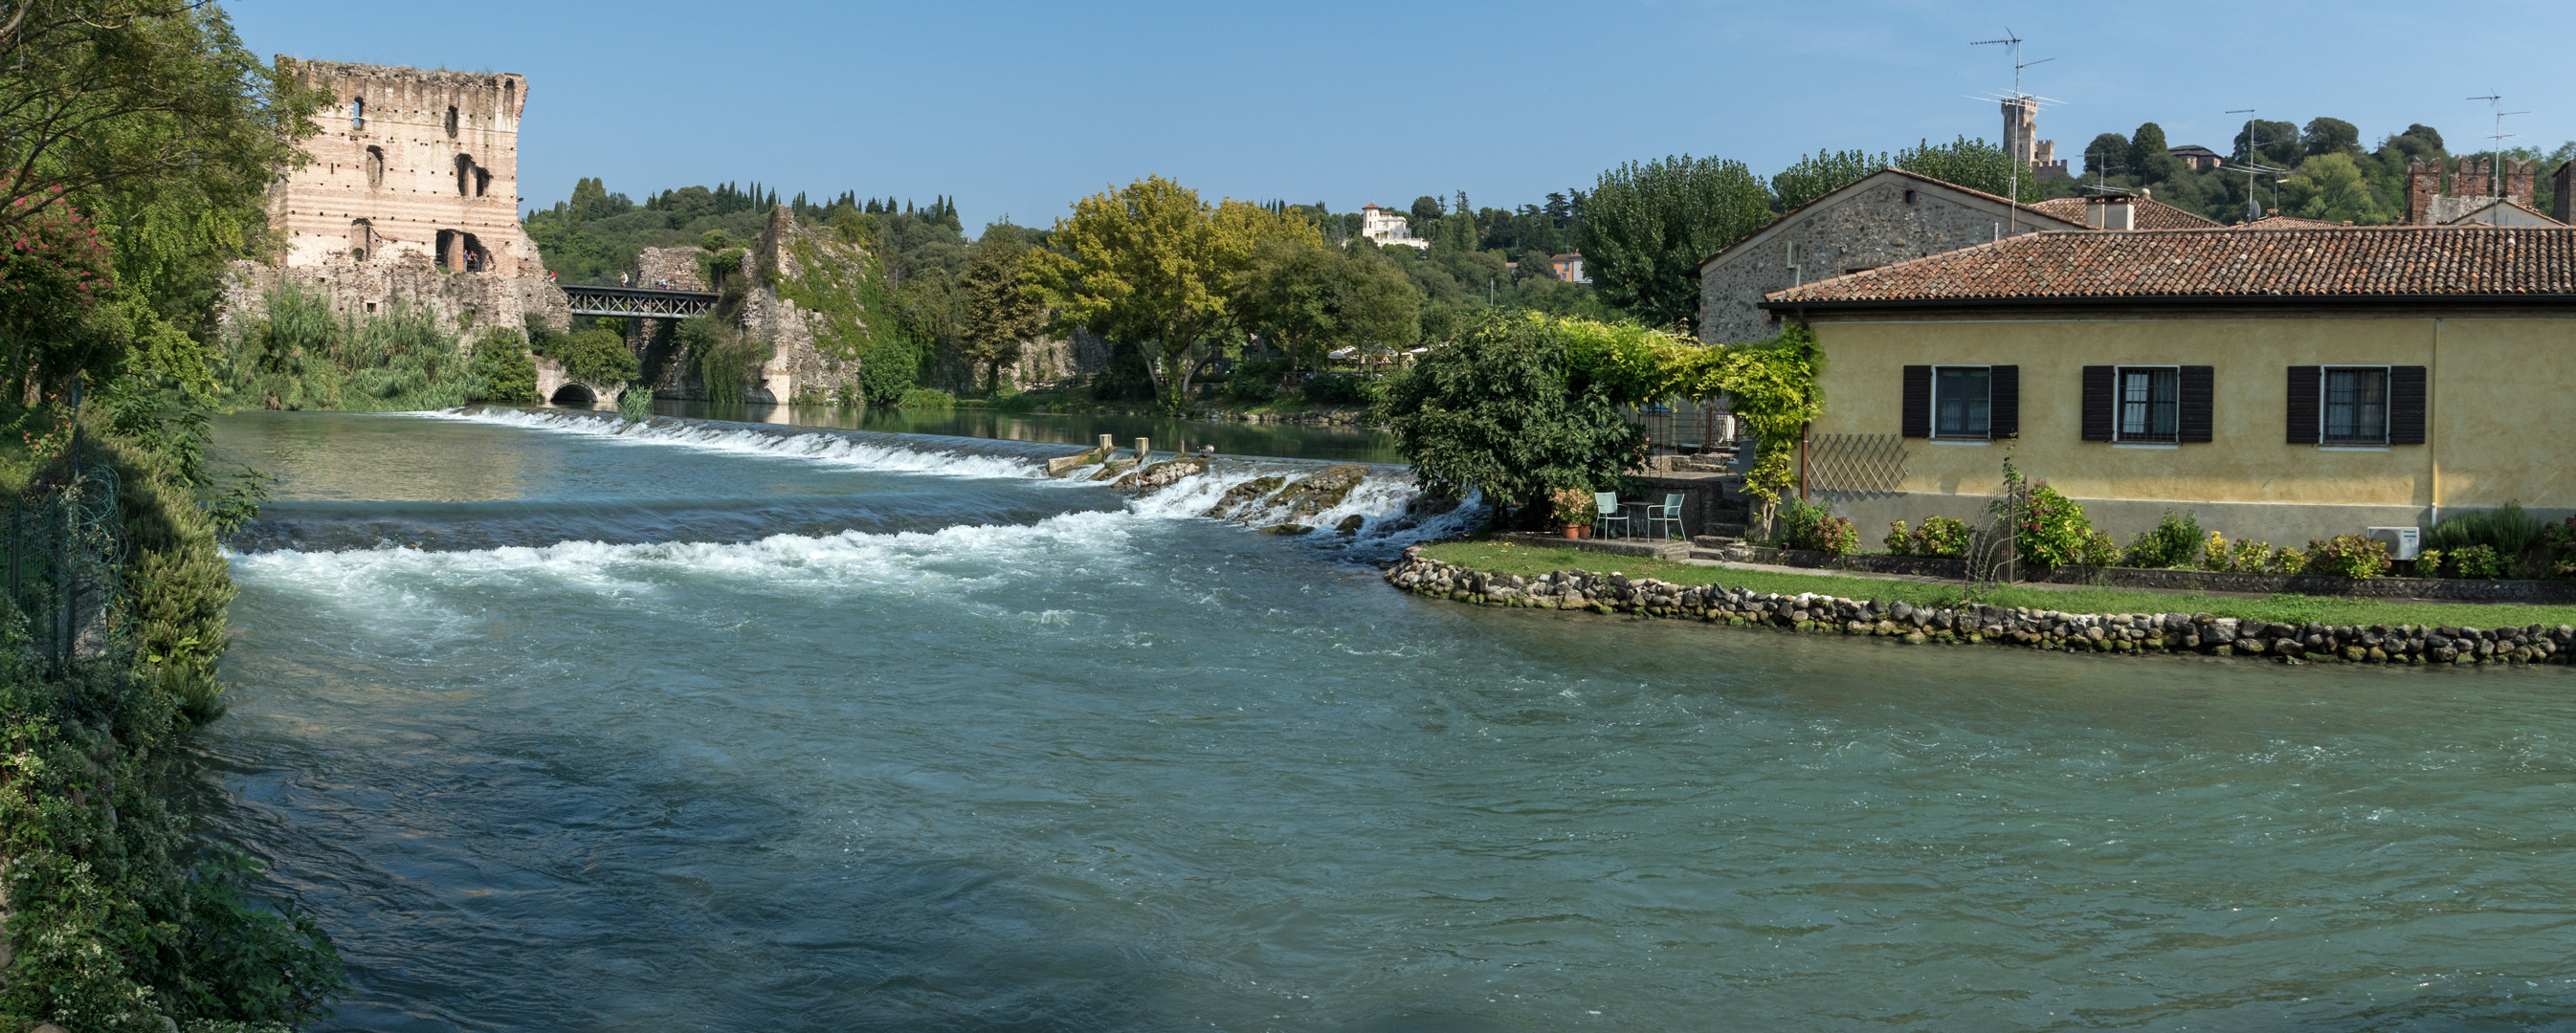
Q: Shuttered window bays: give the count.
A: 3